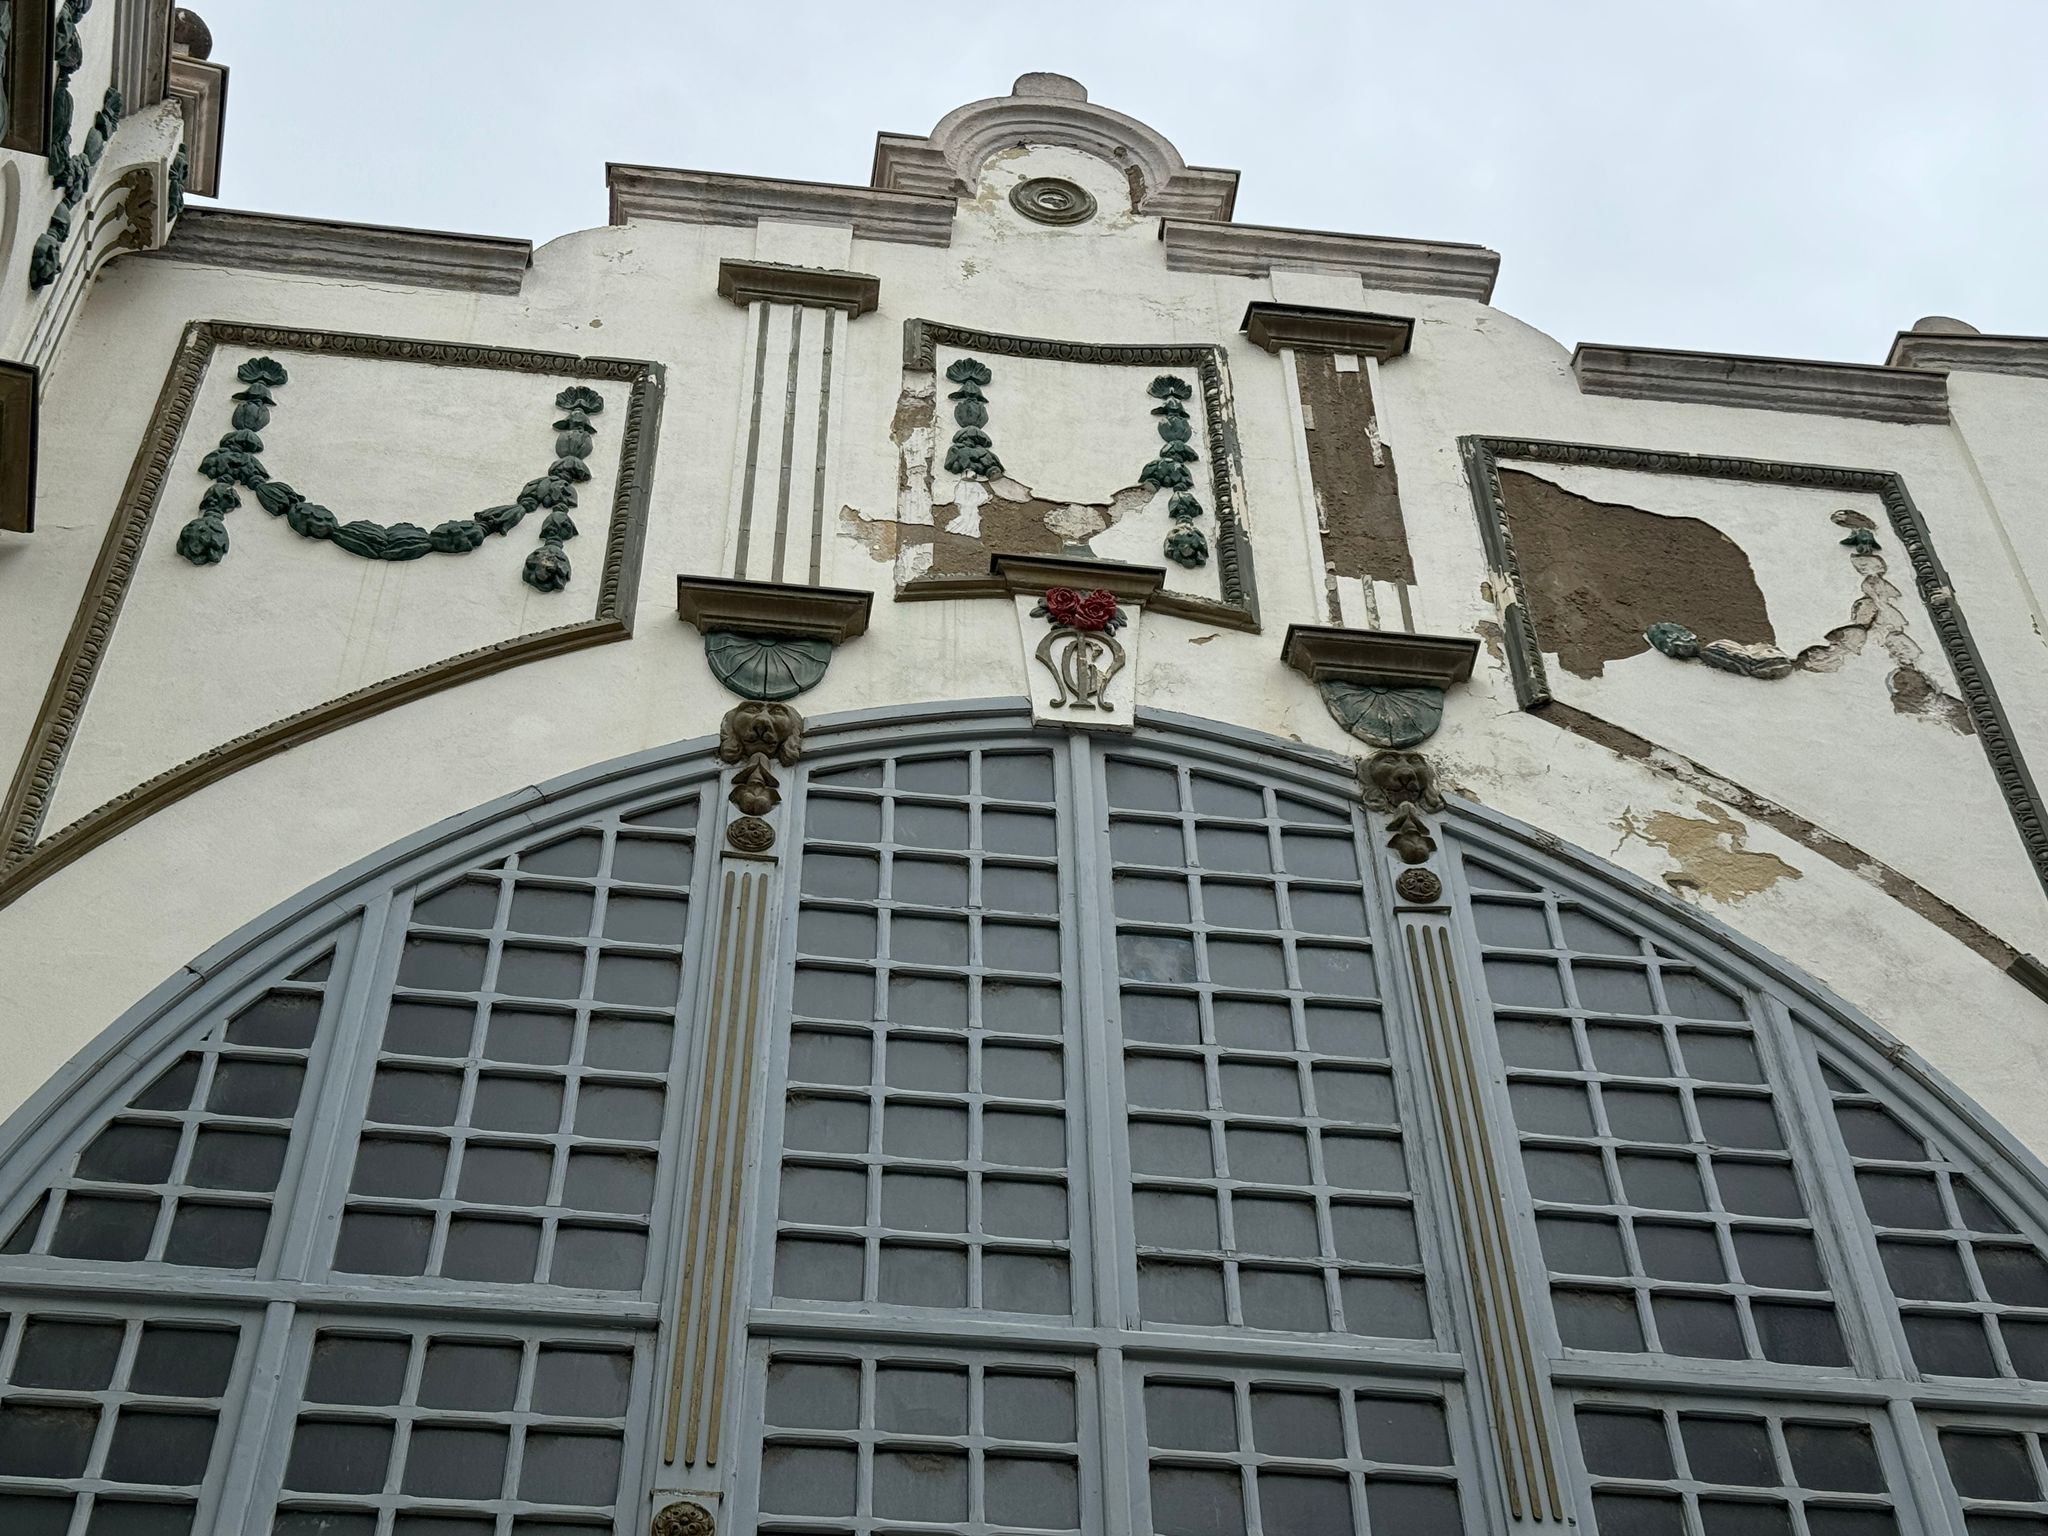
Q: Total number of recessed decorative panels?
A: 3